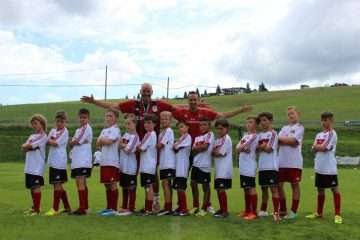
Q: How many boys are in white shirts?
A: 14